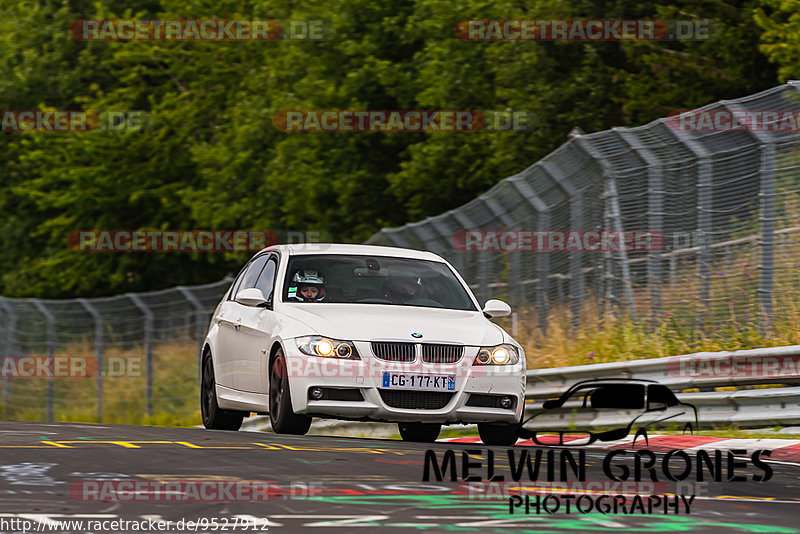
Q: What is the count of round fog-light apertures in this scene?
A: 2